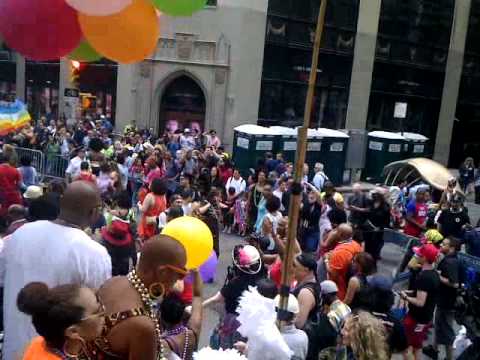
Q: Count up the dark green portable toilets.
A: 6